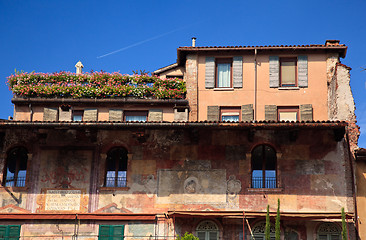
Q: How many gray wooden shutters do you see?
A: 12